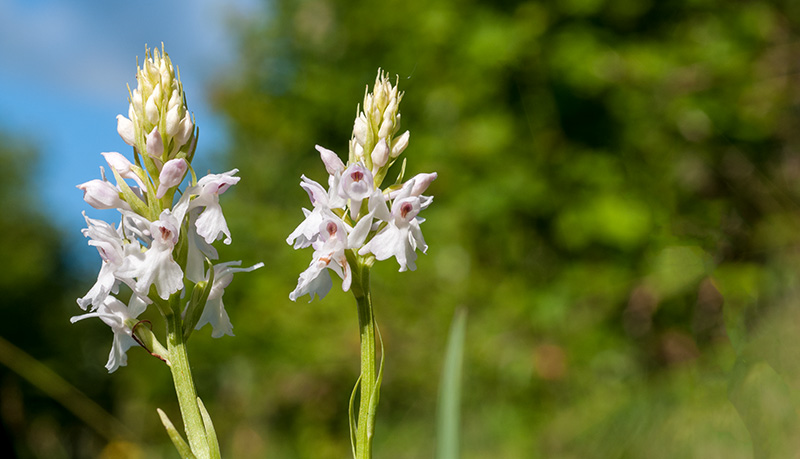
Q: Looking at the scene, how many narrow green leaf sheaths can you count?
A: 4